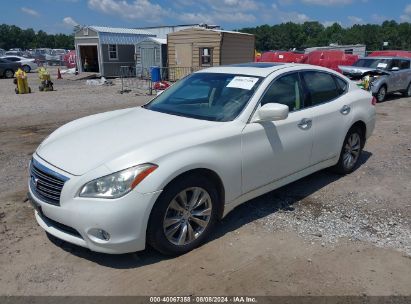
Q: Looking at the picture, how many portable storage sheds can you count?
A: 3